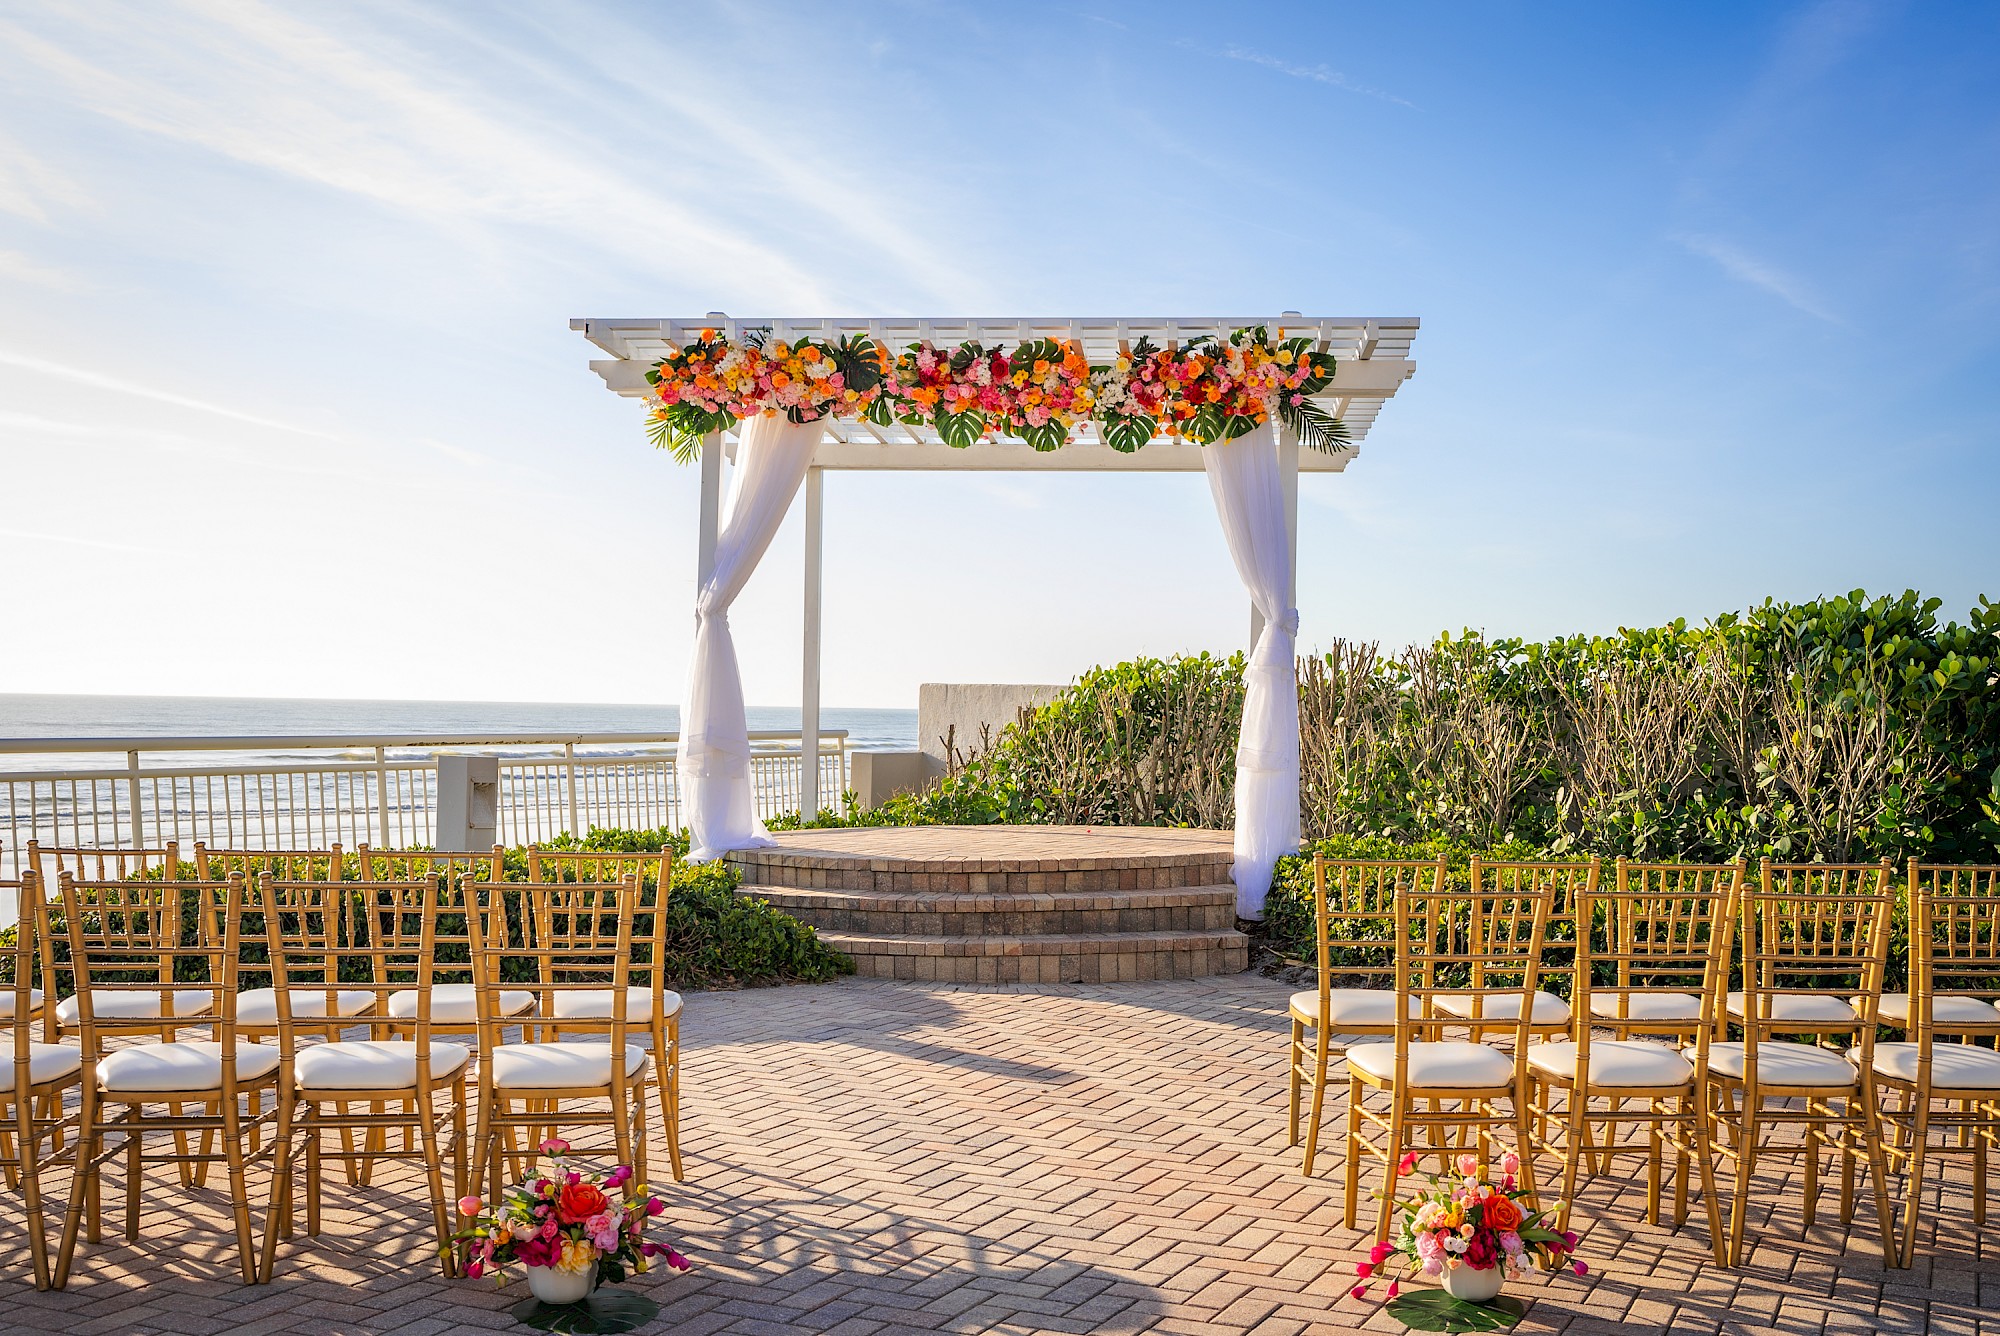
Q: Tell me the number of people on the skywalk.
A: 0